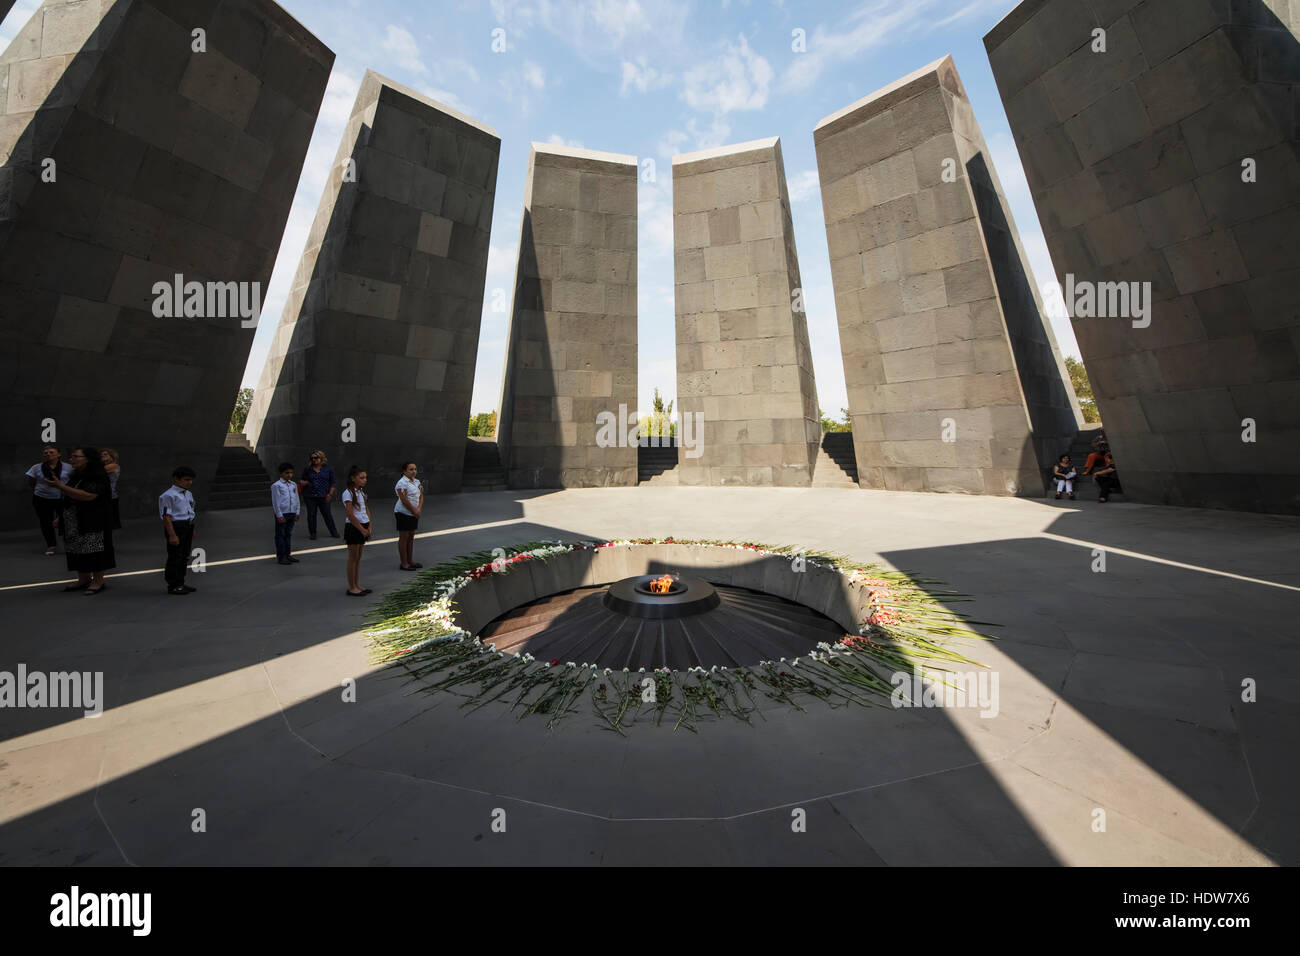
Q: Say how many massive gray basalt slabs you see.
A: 6